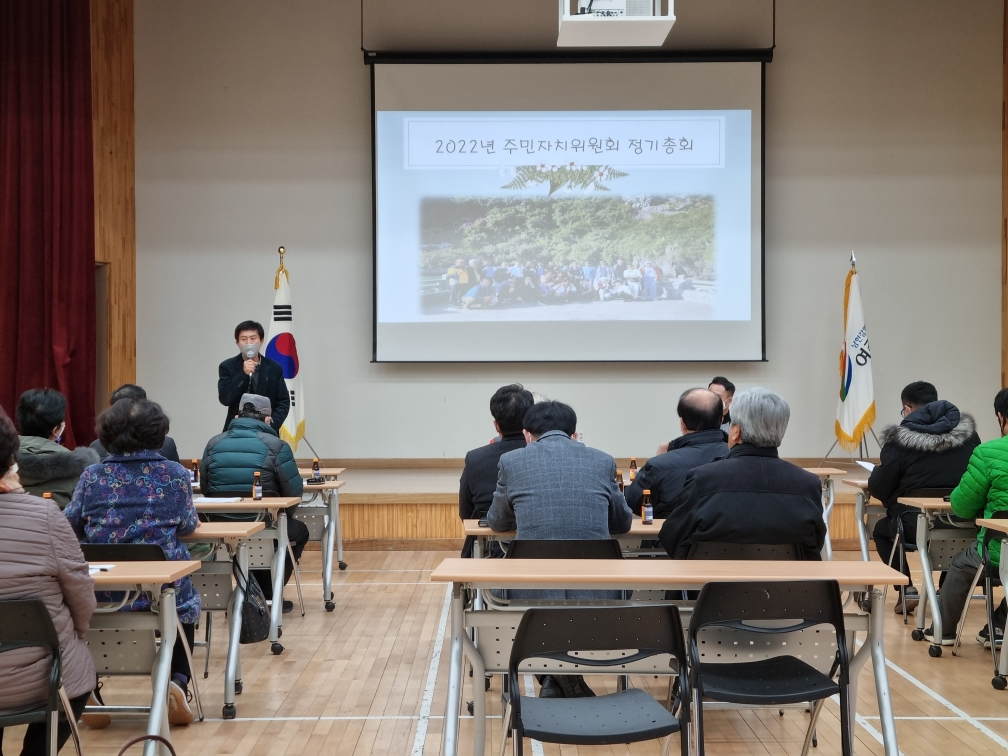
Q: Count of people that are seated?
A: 13